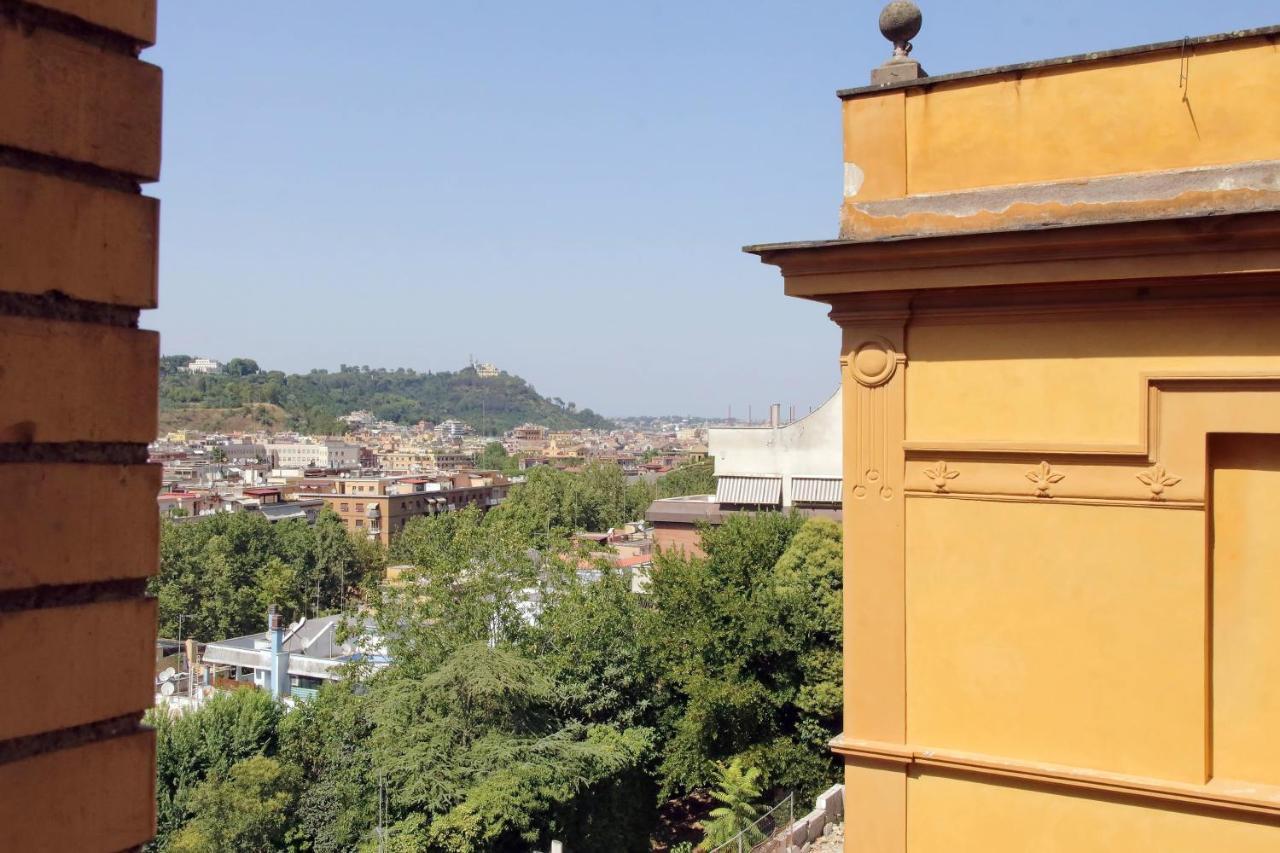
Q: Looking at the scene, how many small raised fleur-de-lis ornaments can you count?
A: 3